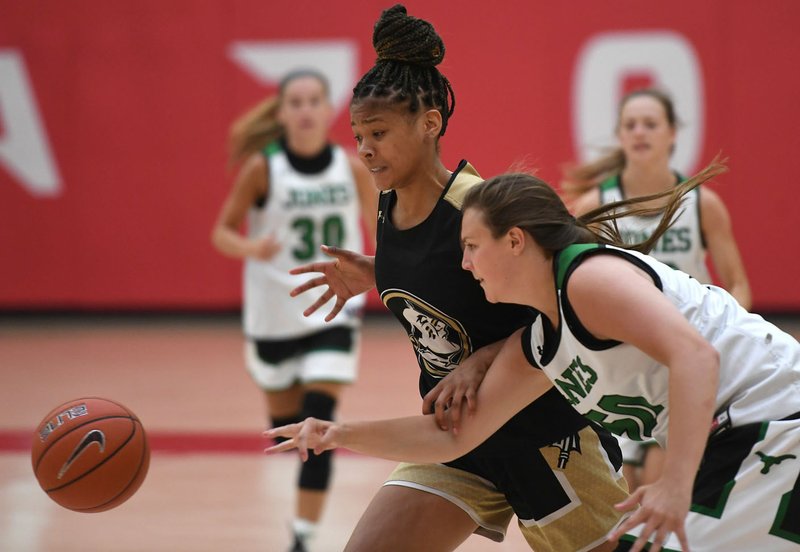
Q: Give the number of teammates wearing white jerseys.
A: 3